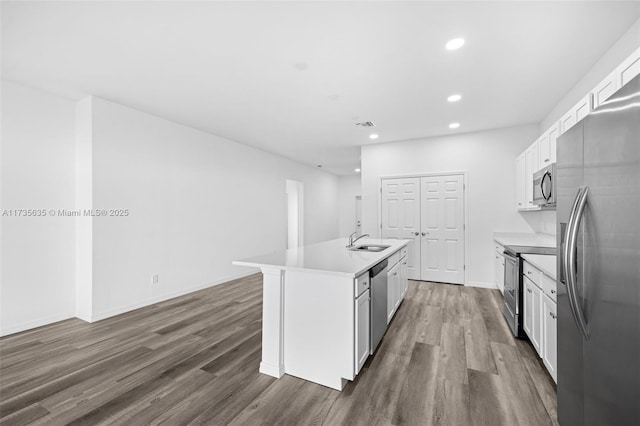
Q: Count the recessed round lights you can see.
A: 5